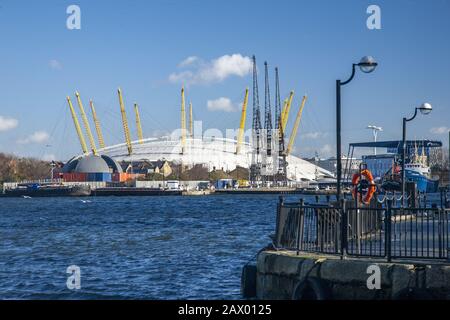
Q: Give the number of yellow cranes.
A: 11